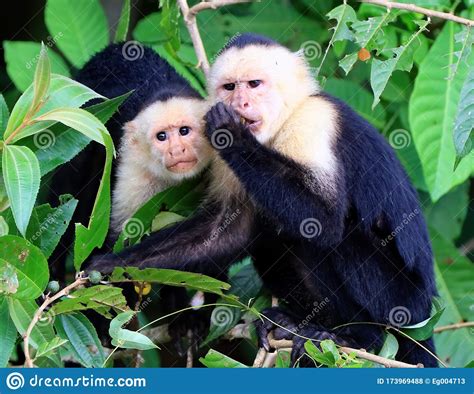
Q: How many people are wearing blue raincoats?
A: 0